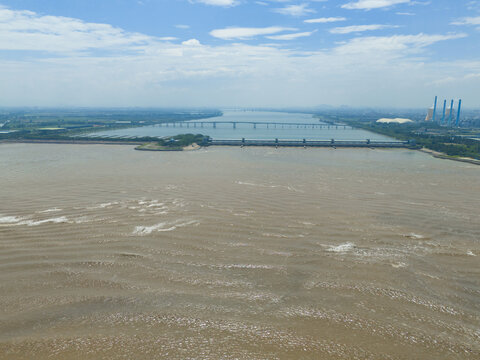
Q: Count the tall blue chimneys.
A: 4